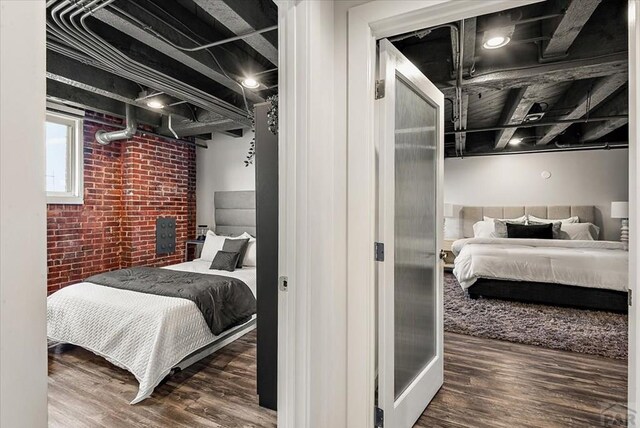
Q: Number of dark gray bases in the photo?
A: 1